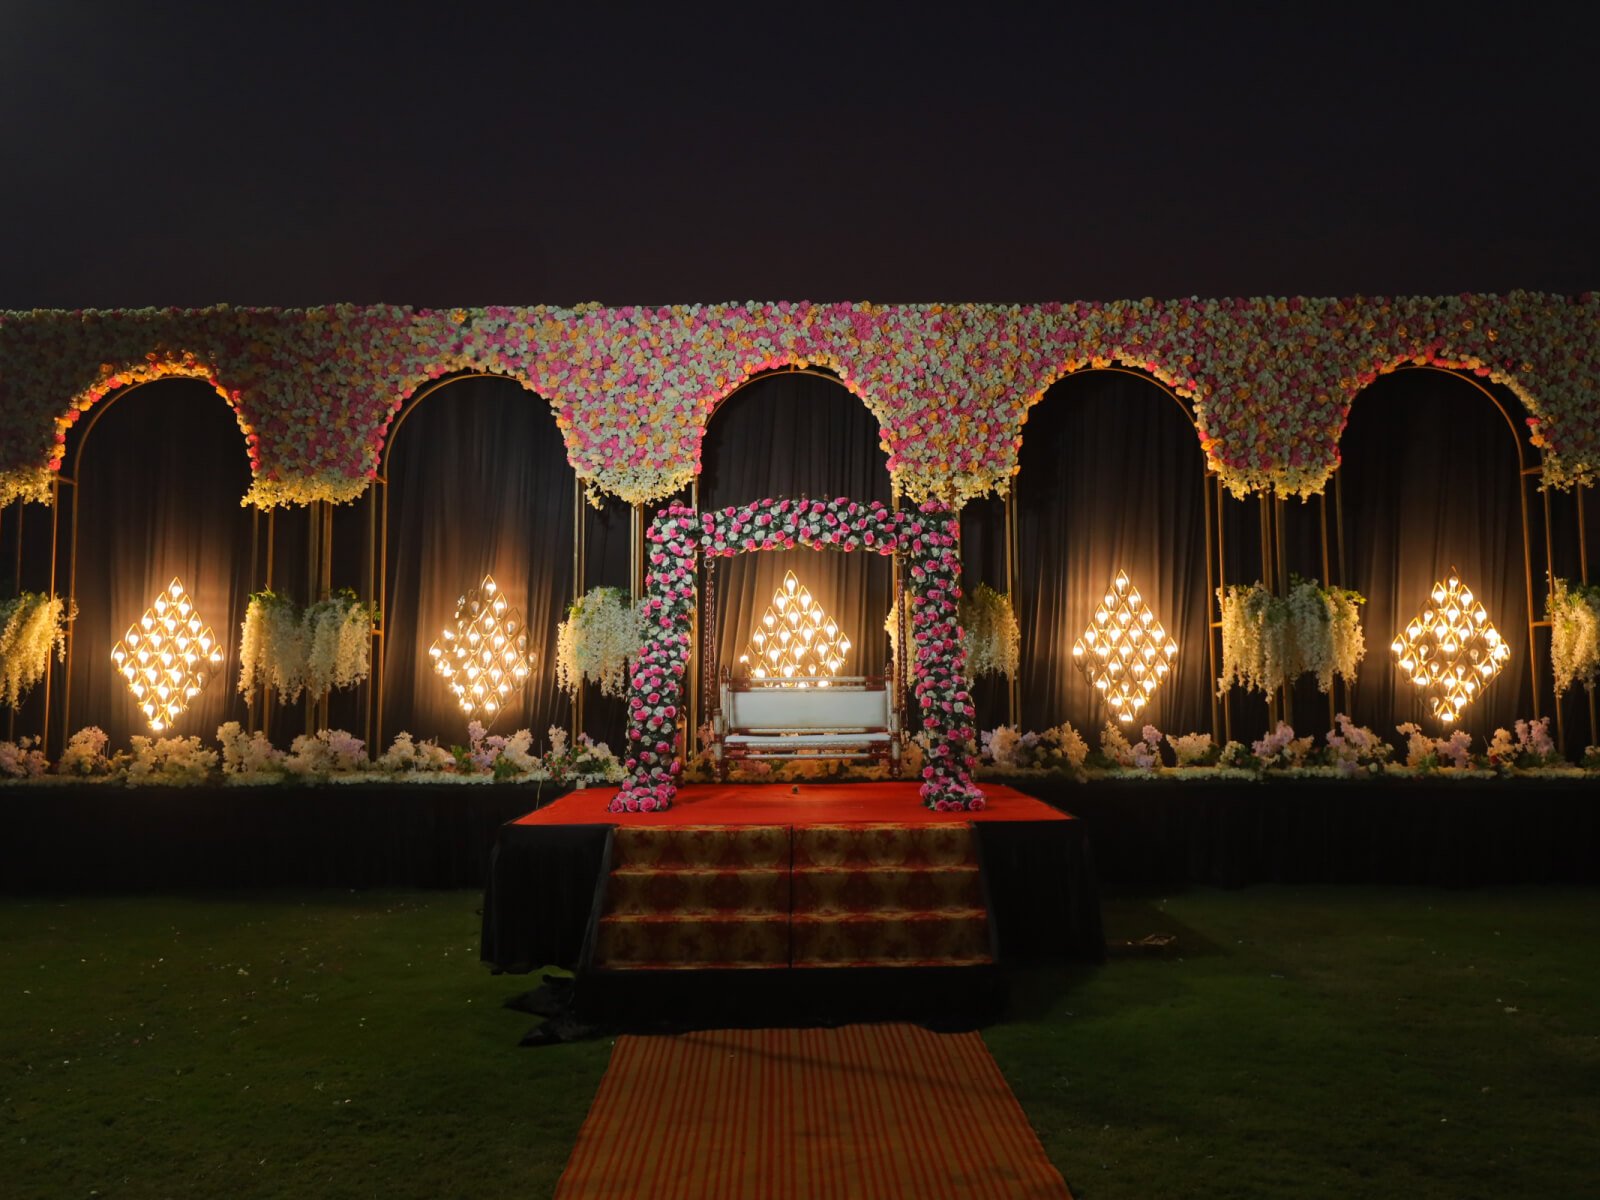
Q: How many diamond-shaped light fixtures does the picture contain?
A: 5